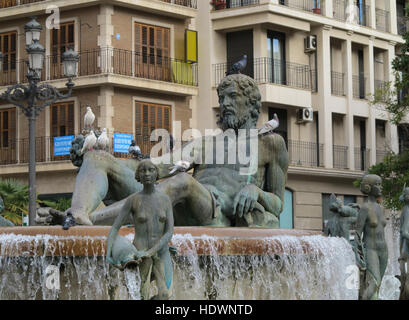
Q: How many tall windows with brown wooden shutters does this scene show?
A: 6